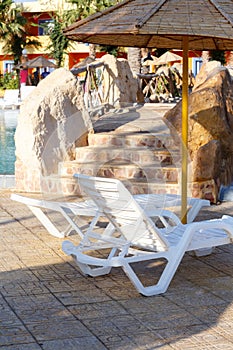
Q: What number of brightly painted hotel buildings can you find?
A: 1